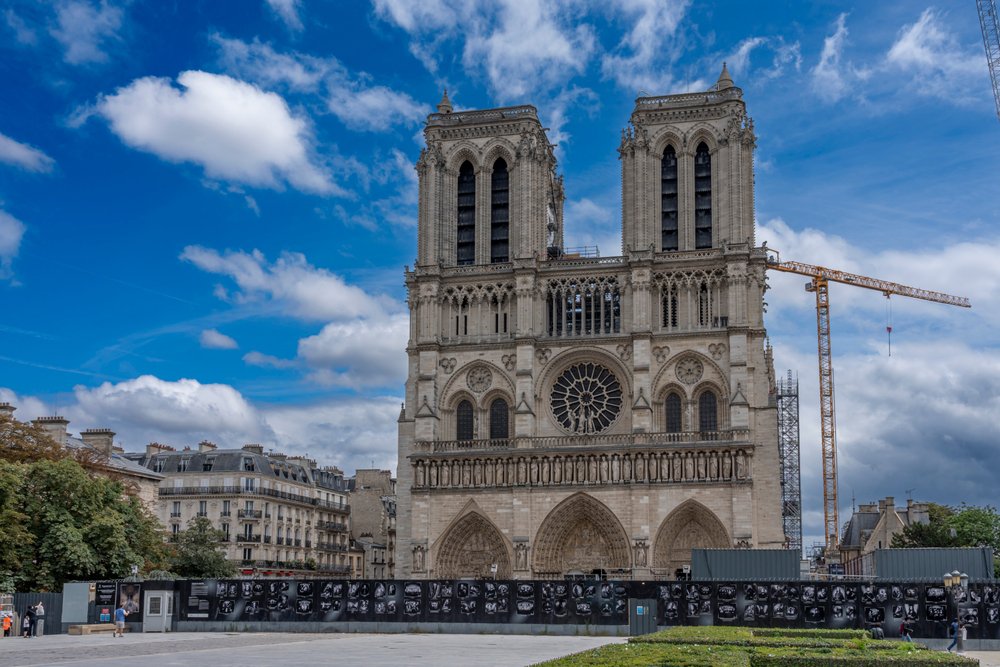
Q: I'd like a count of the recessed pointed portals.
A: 3